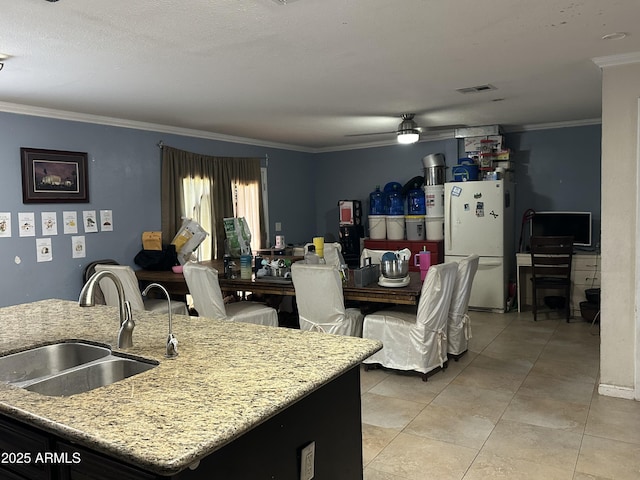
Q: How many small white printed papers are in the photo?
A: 8